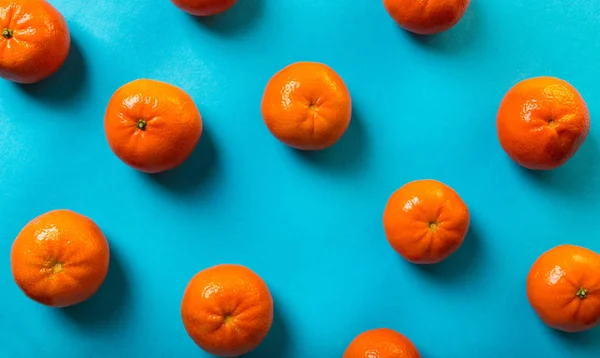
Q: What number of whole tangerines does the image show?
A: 6